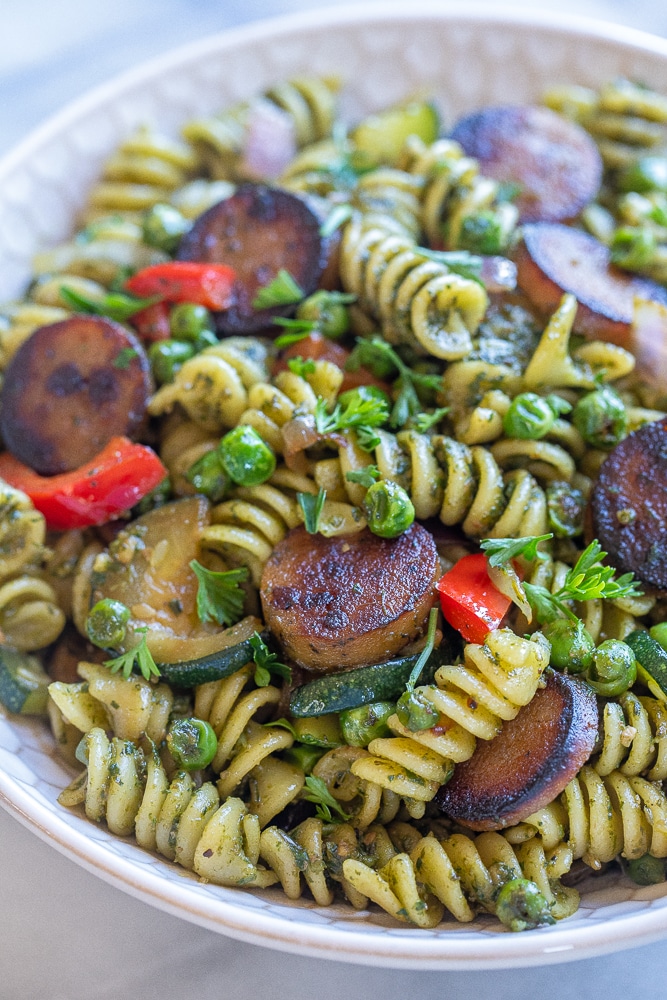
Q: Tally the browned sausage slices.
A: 7